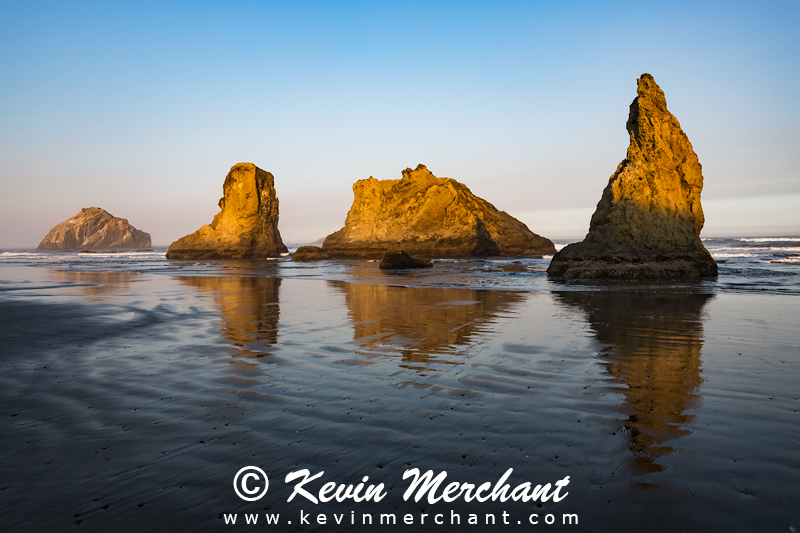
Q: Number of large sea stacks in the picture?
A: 4